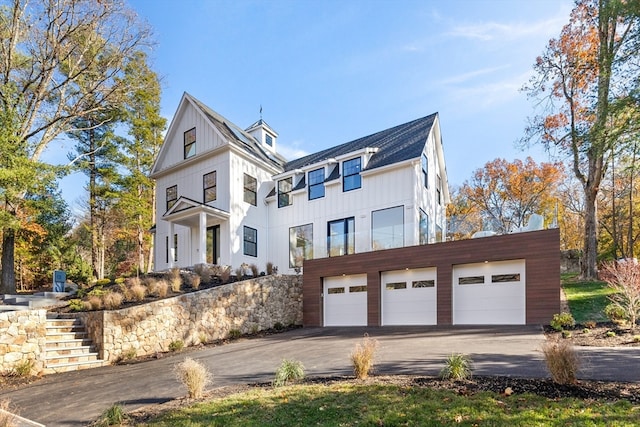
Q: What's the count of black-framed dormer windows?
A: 3